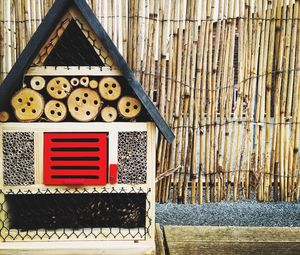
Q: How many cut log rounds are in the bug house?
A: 12